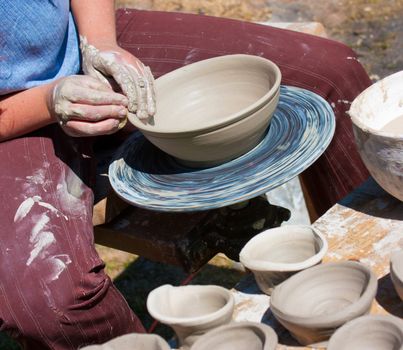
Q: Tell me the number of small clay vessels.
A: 7